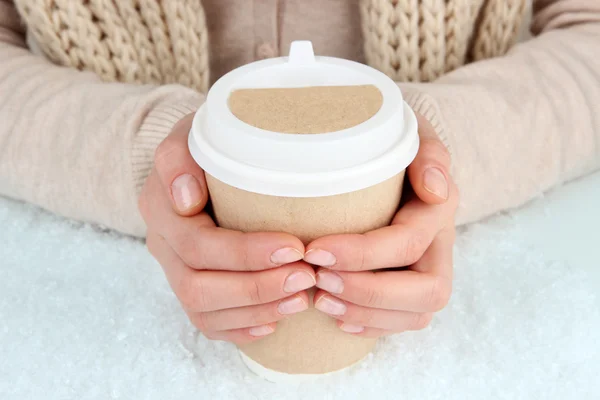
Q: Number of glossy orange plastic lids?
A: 0